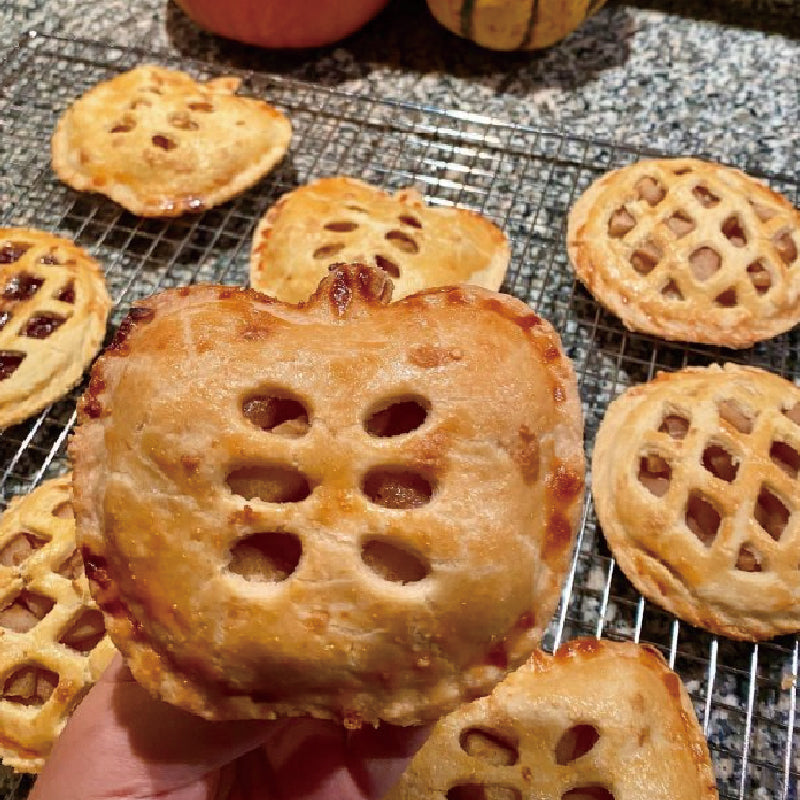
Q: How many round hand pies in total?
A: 4